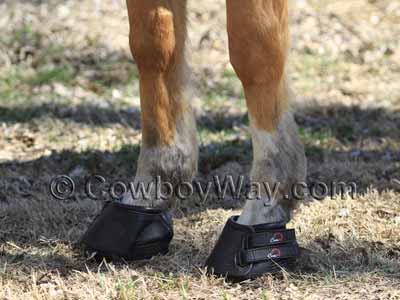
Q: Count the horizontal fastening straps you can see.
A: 2